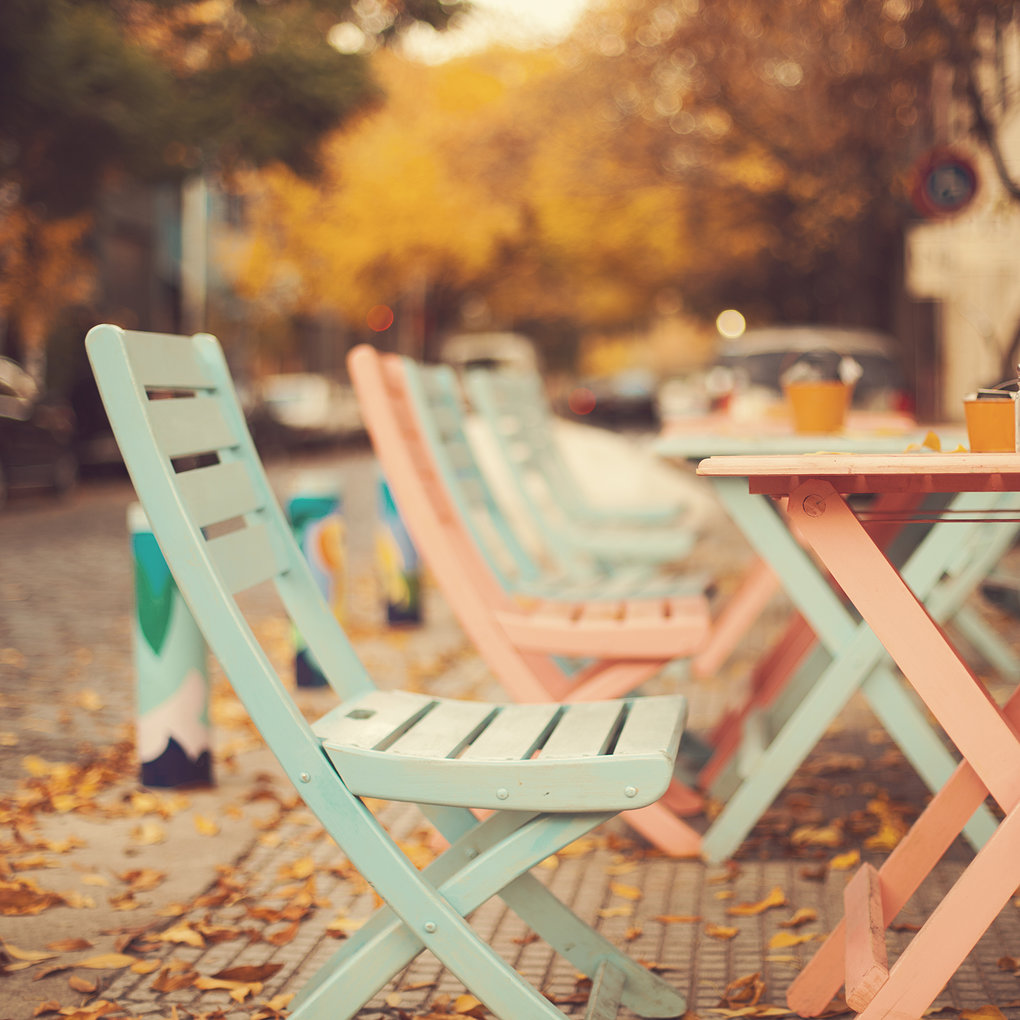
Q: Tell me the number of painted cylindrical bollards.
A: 3